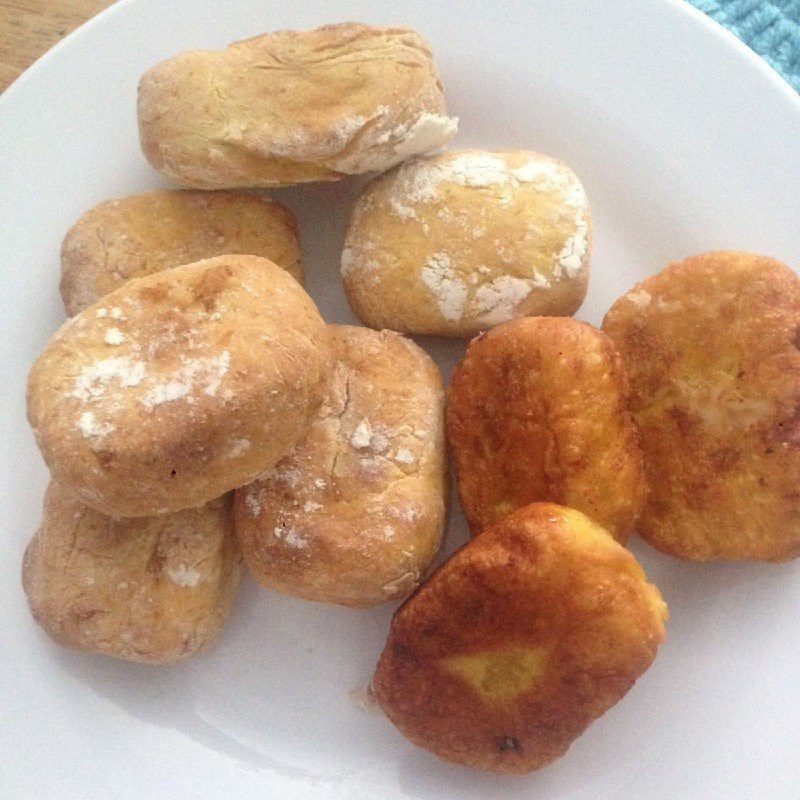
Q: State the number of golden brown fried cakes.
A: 3